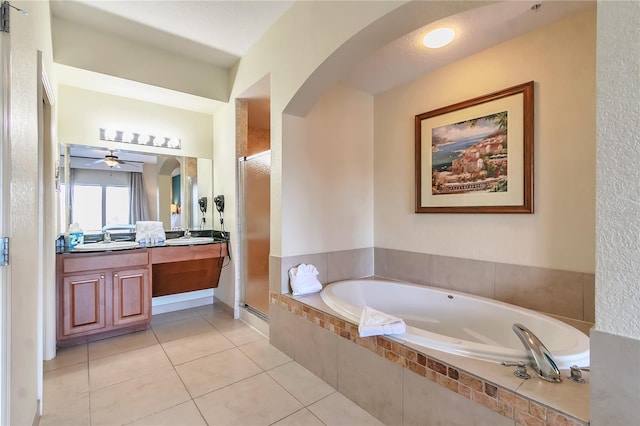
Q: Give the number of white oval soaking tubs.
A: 1